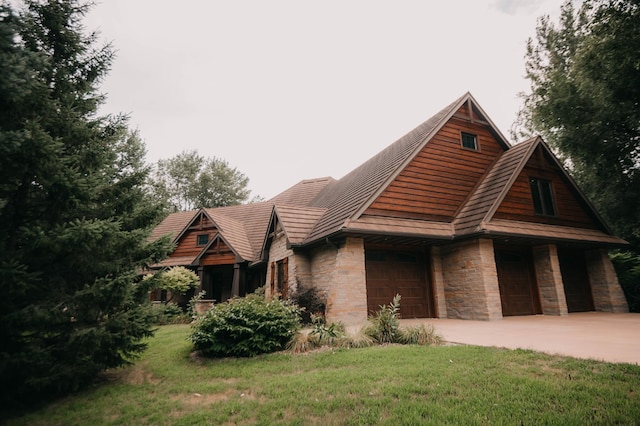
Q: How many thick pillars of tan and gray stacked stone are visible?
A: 4